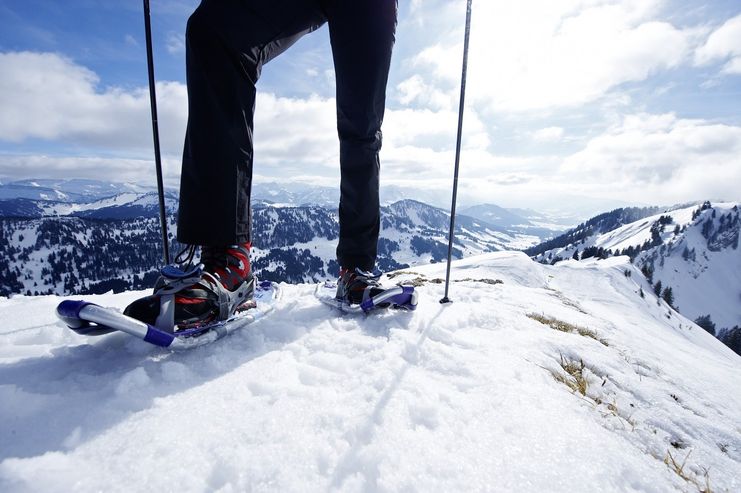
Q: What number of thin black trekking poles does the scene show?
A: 2